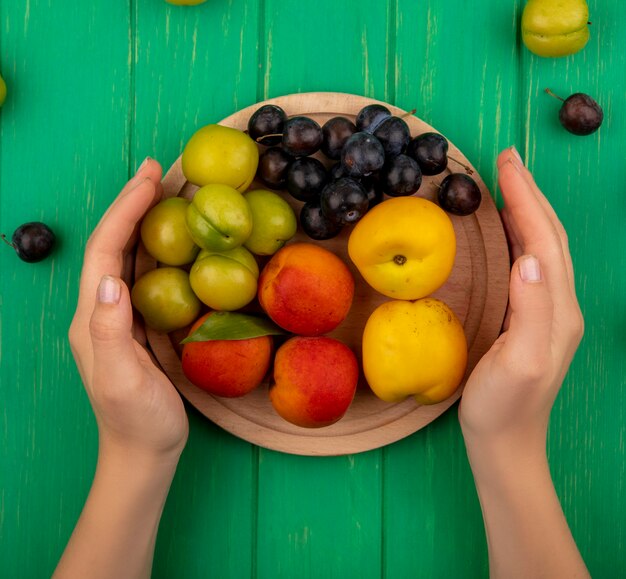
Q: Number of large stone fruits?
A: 5